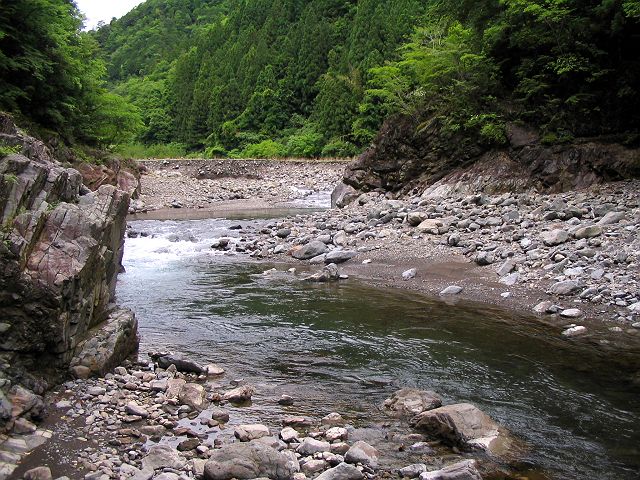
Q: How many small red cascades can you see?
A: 0